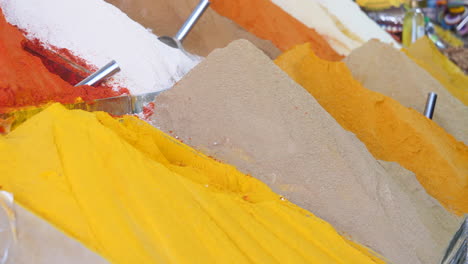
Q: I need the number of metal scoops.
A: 3